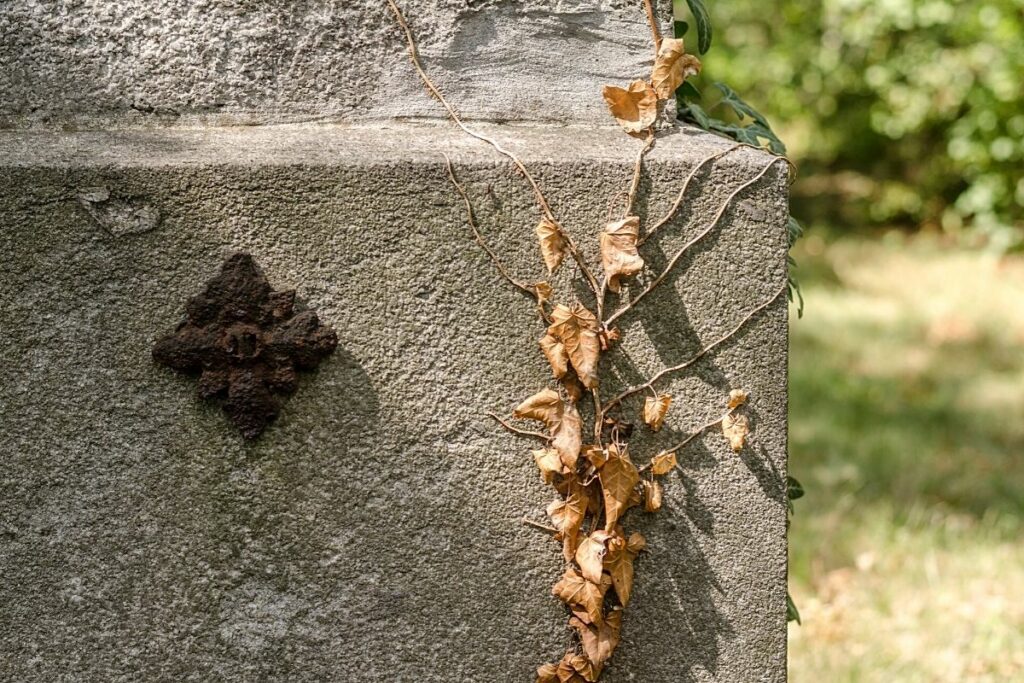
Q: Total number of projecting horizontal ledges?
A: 1